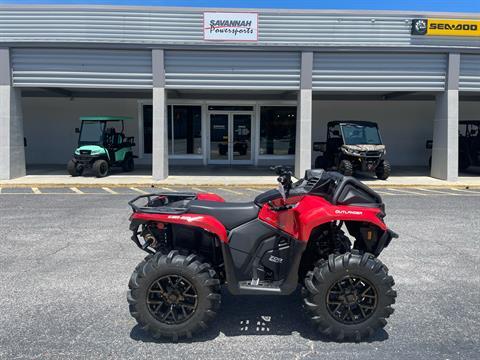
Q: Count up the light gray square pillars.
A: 4